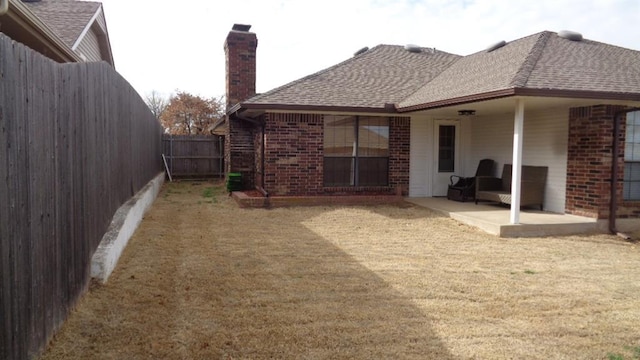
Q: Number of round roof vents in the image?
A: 4